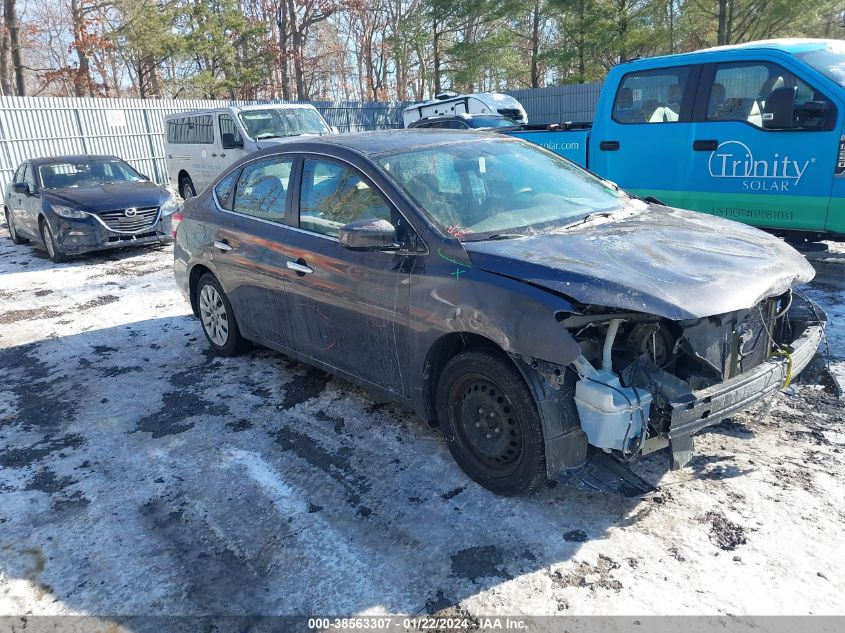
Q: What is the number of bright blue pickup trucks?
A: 1